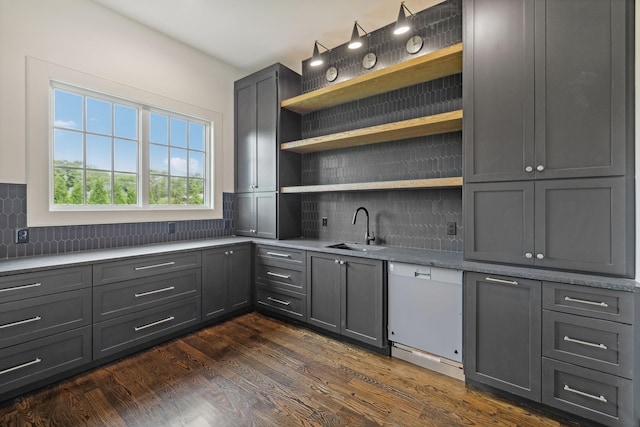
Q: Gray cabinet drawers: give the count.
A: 12